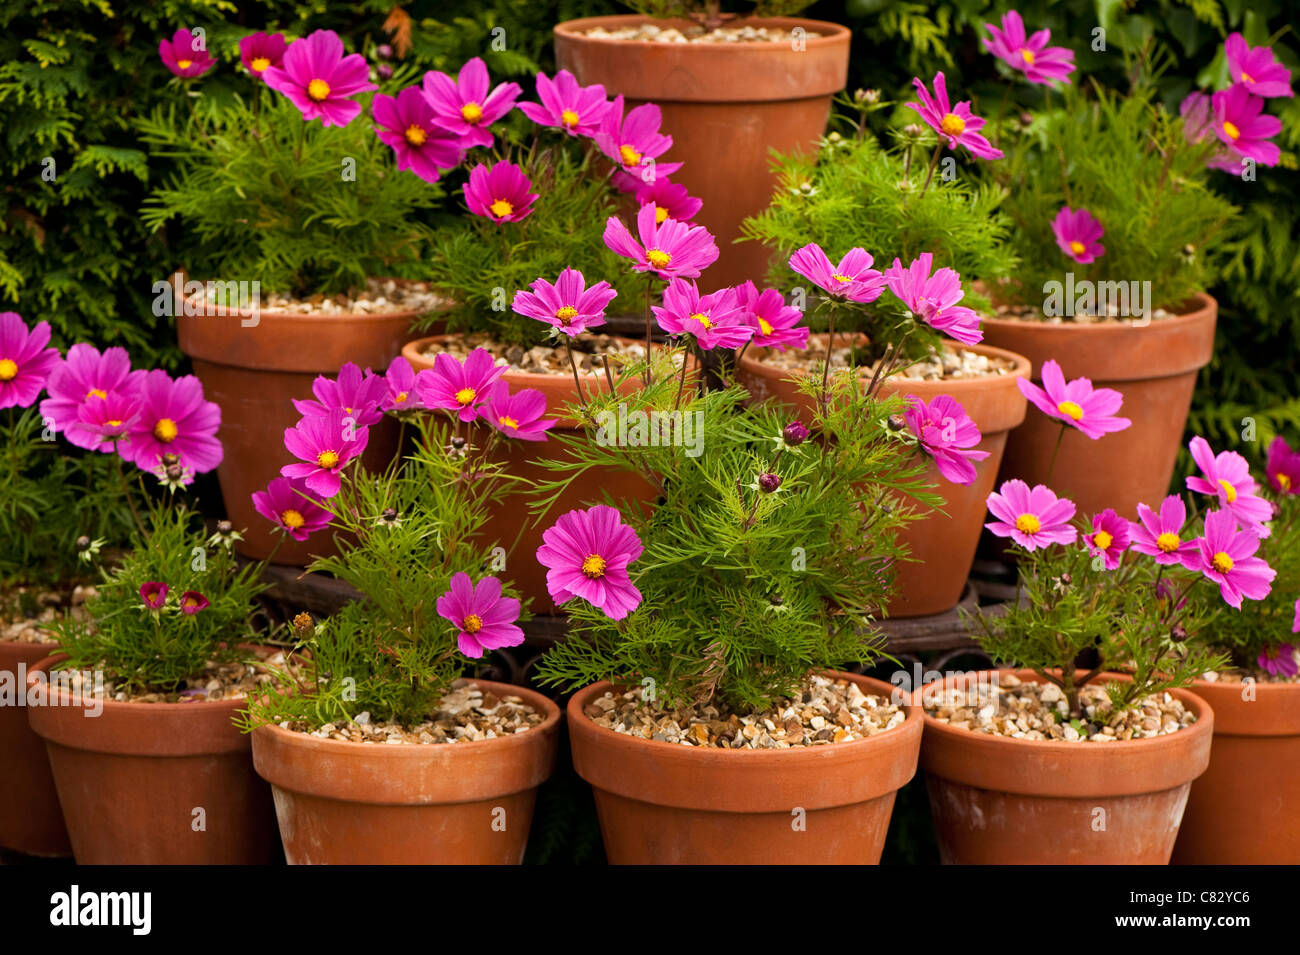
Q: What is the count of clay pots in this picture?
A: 11